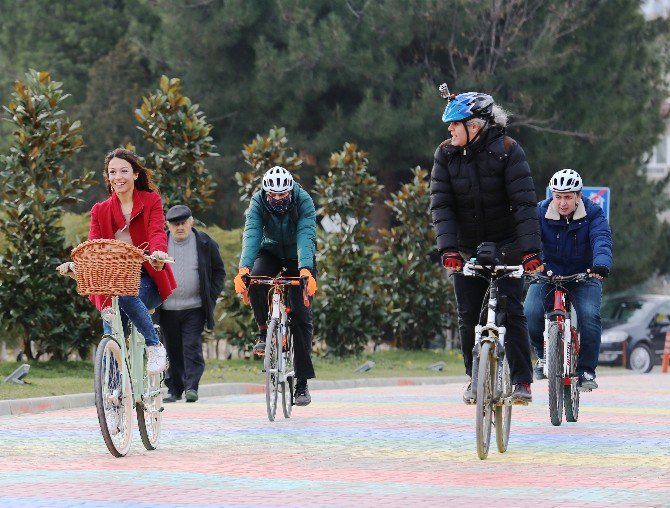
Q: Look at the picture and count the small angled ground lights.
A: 3